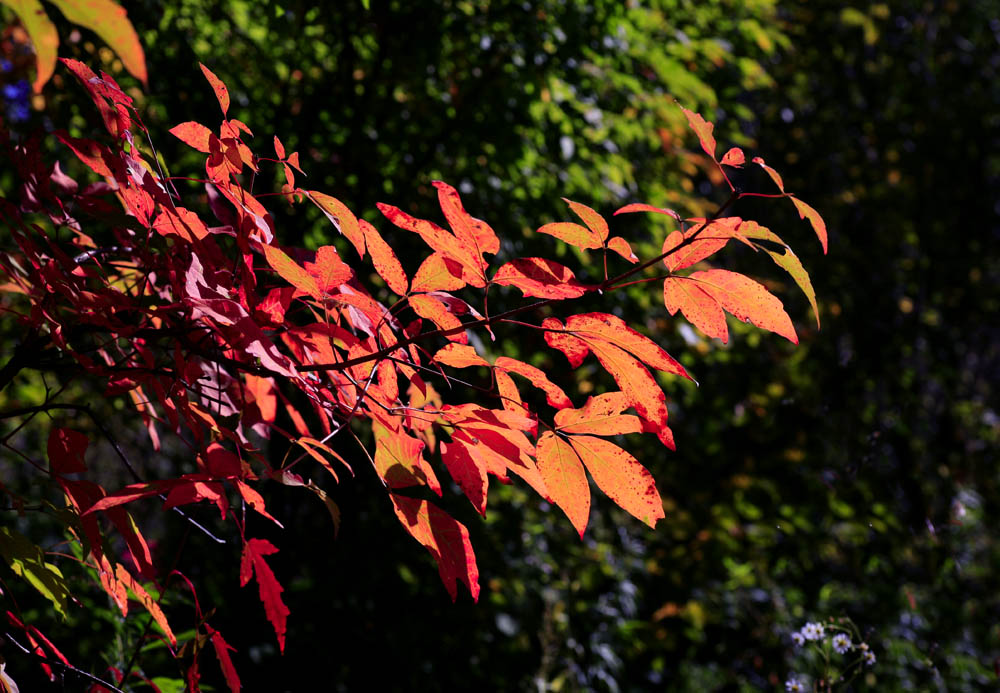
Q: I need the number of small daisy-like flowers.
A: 6